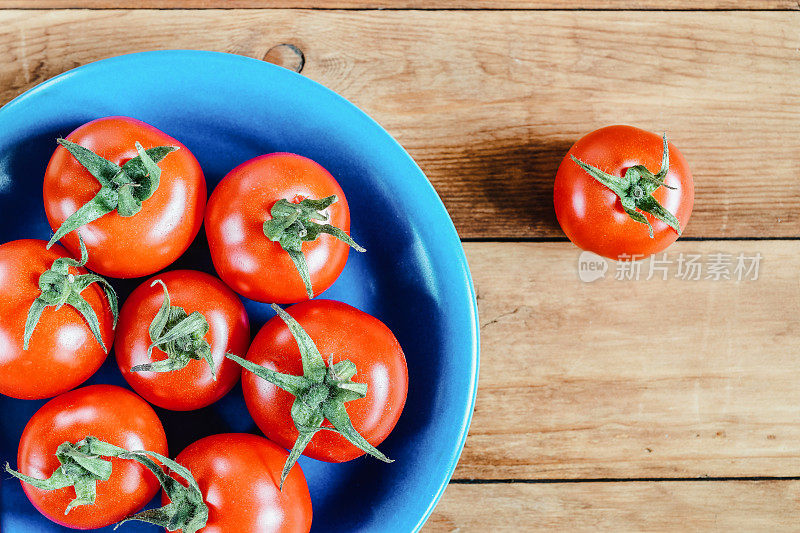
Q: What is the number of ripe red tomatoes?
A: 8